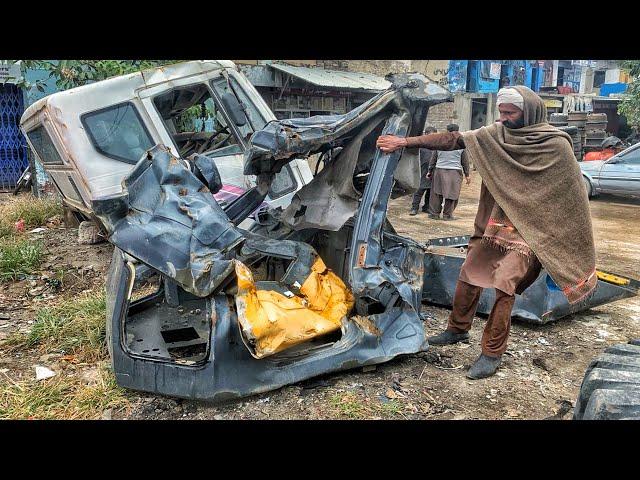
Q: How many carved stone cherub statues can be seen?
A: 0